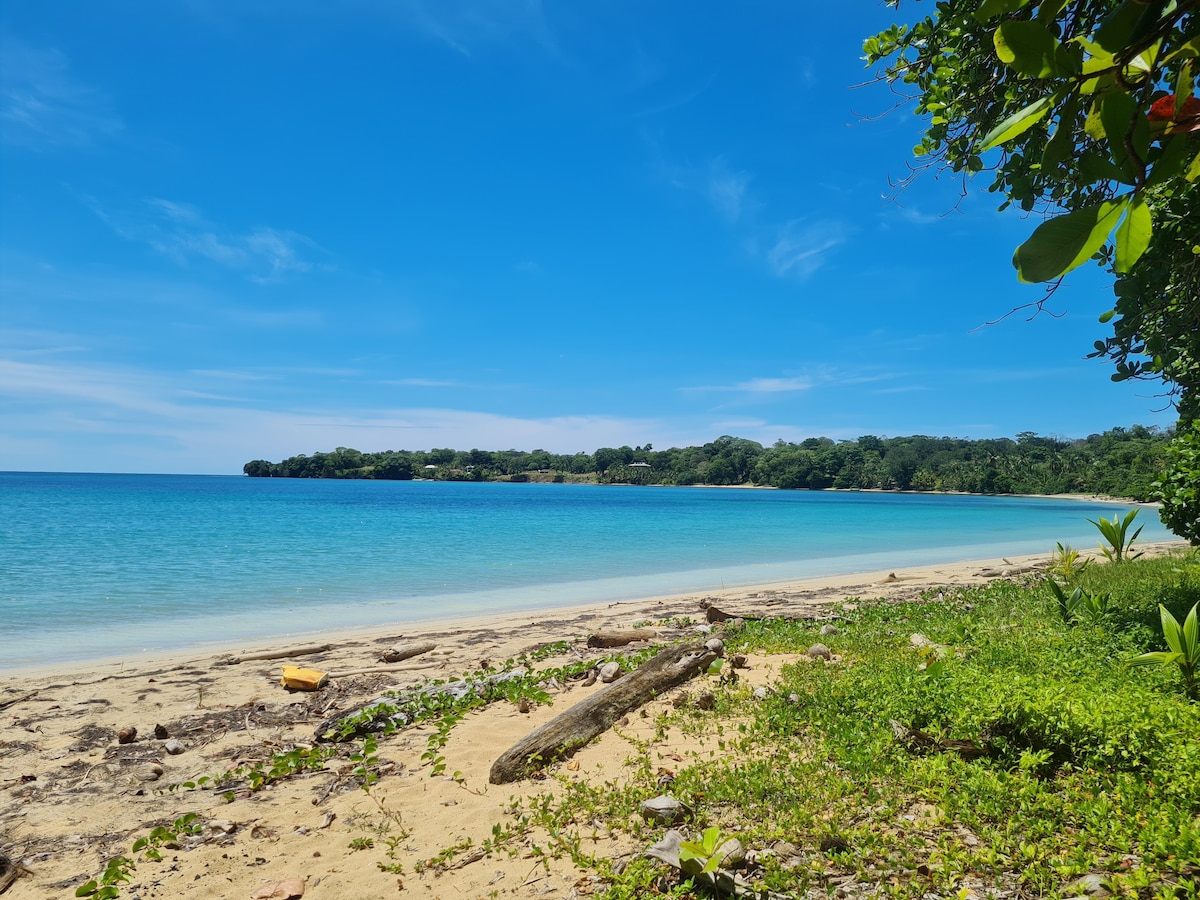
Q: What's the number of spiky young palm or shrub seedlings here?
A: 5